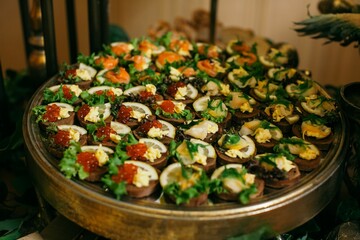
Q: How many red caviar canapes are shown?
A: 15